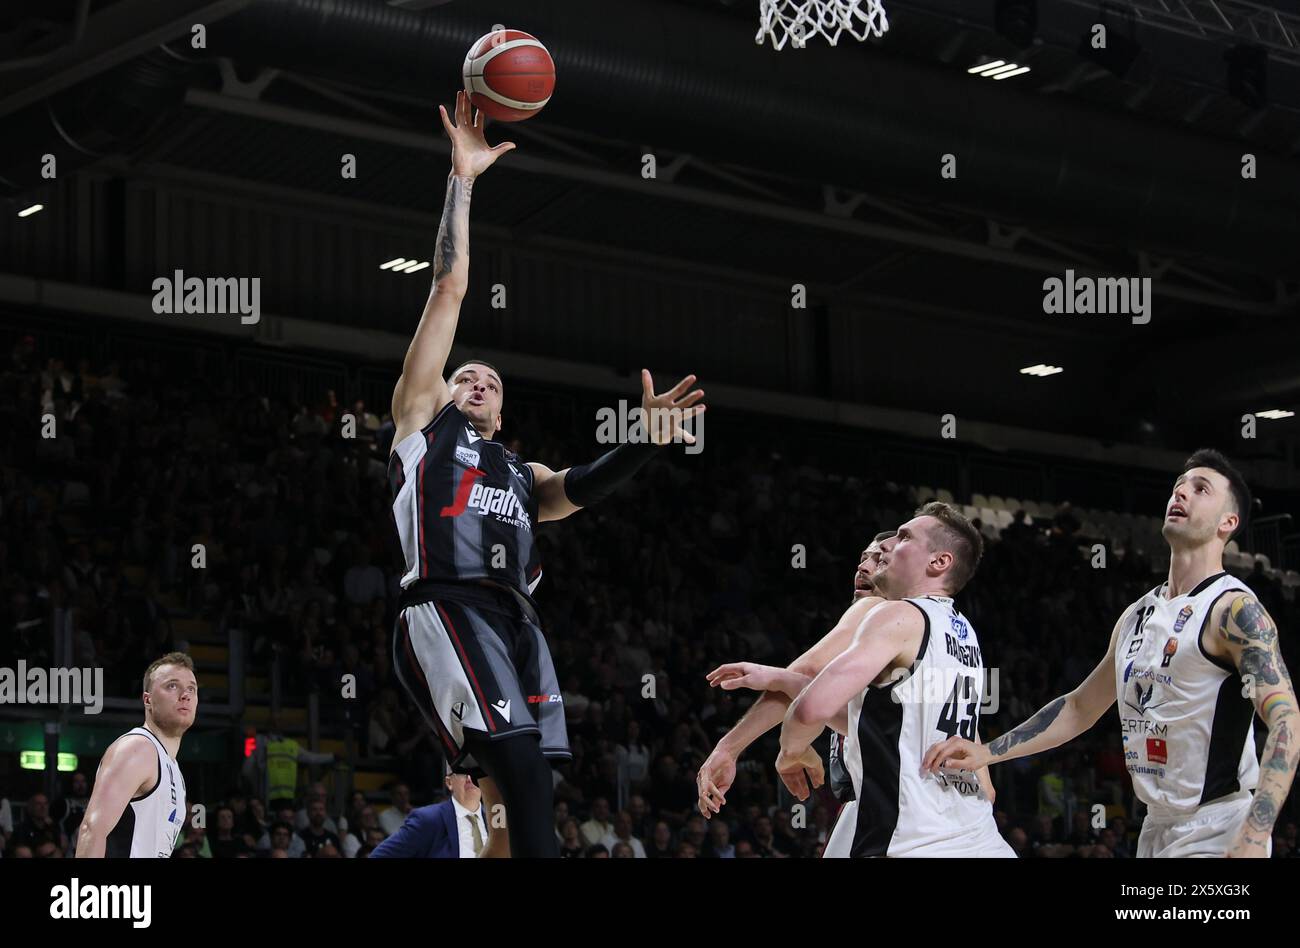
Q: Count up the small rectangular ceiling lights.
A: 13